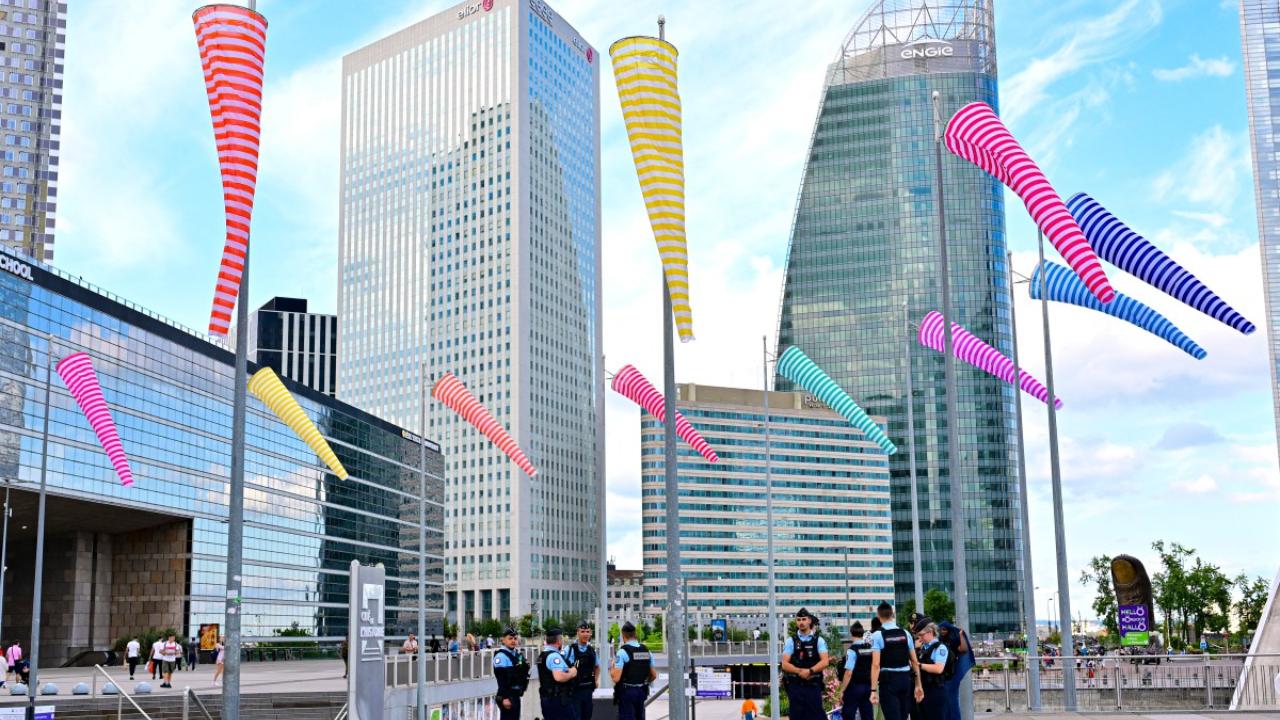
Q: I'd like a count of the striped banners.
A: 11